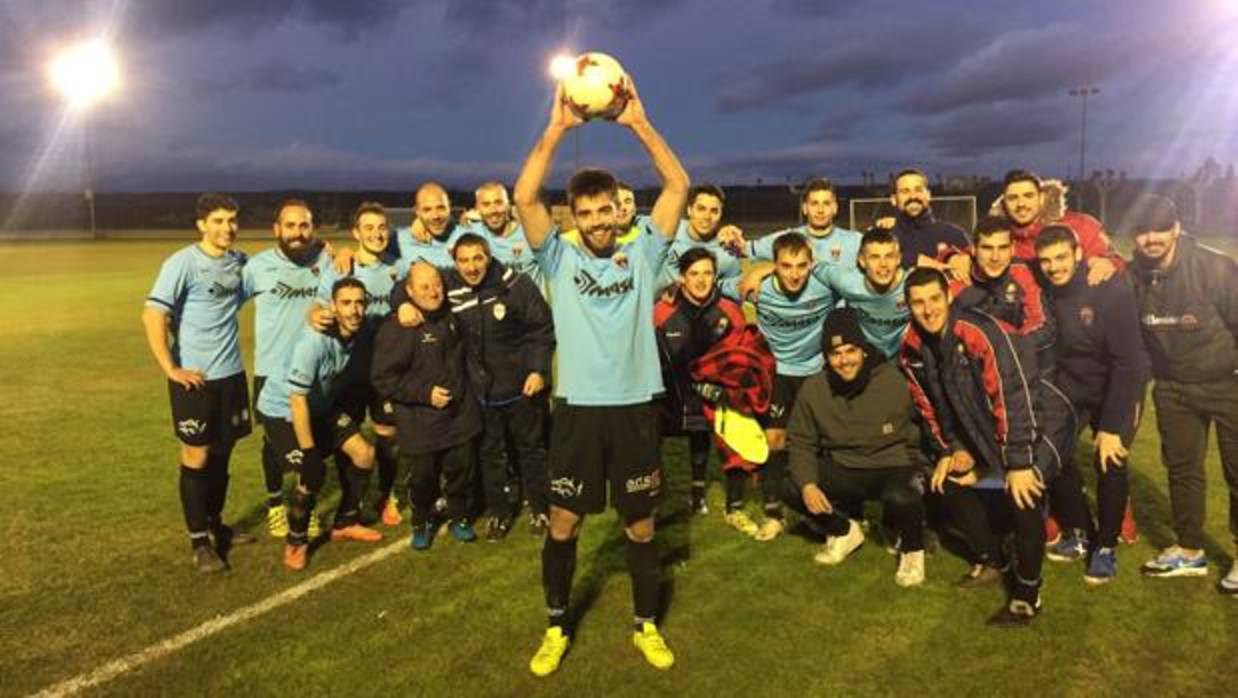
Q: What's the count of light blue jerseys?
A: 11